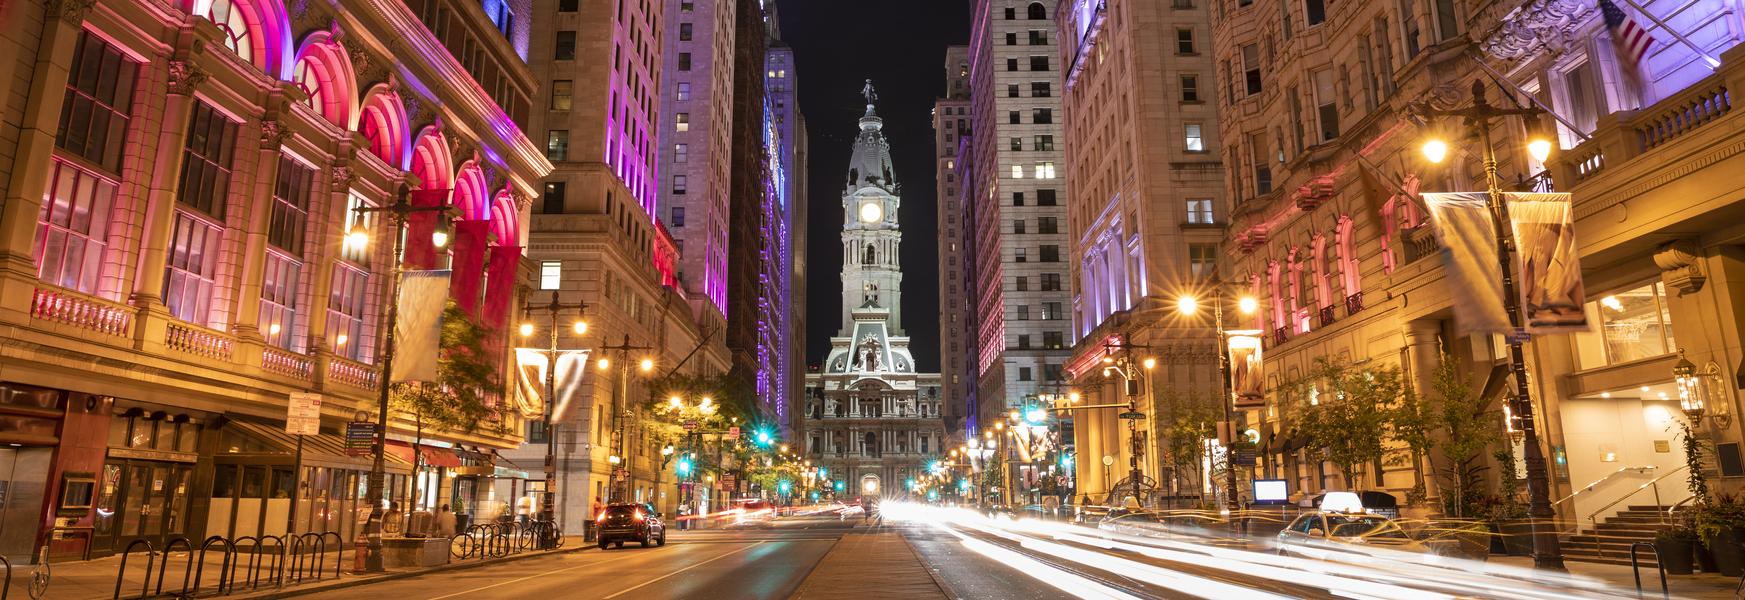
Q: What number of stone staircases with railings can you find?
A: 1